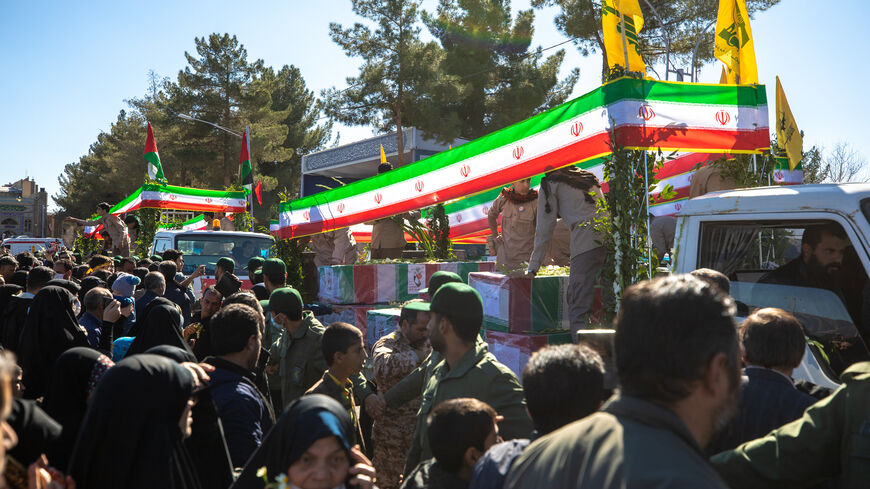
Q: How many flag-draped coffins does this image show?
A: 5